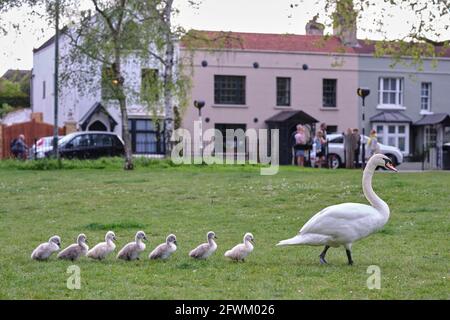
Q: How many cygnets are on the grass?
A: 7